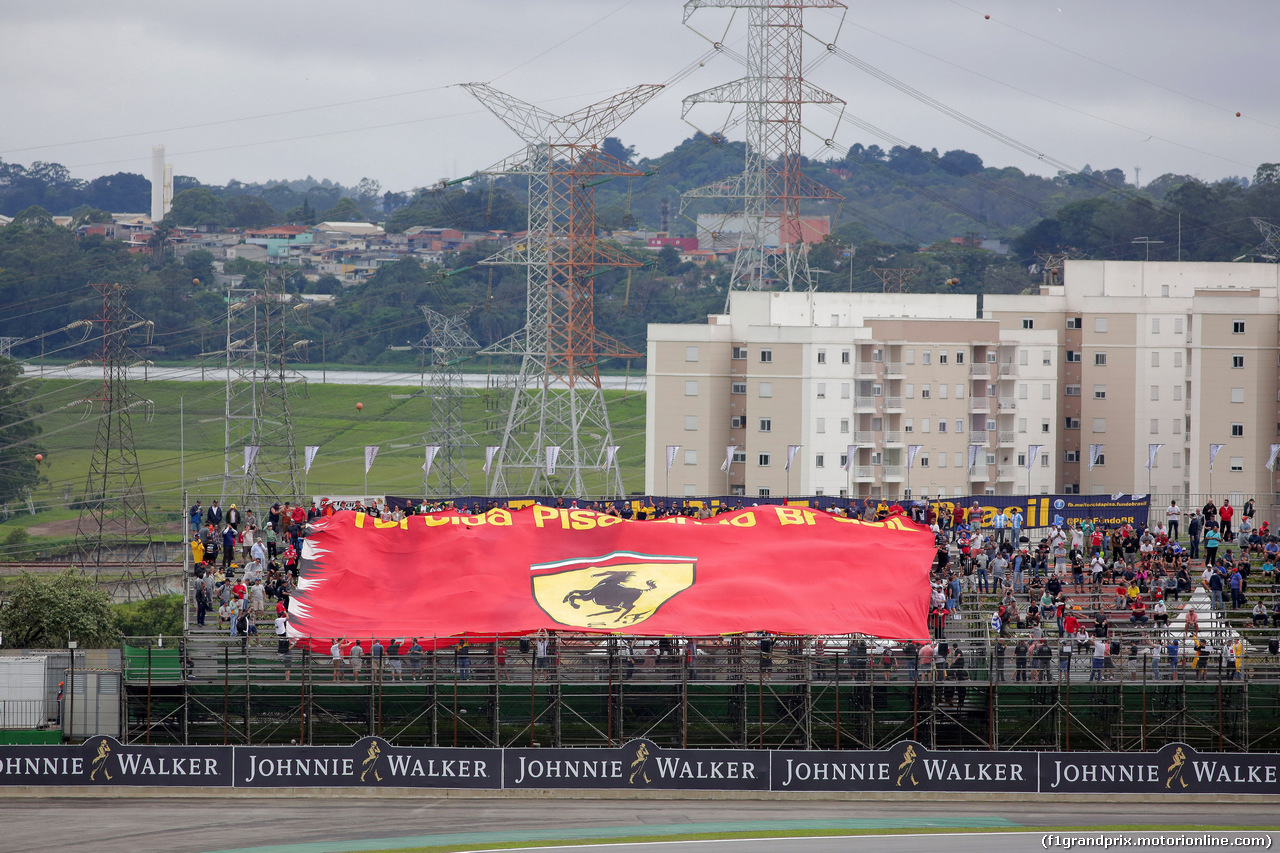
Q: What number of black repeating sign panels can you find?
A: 5